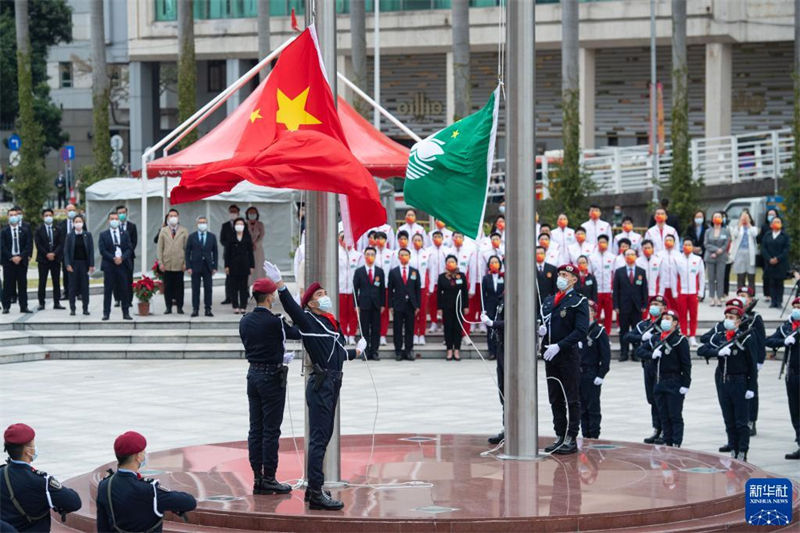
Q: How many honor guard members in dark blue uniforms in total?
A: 13